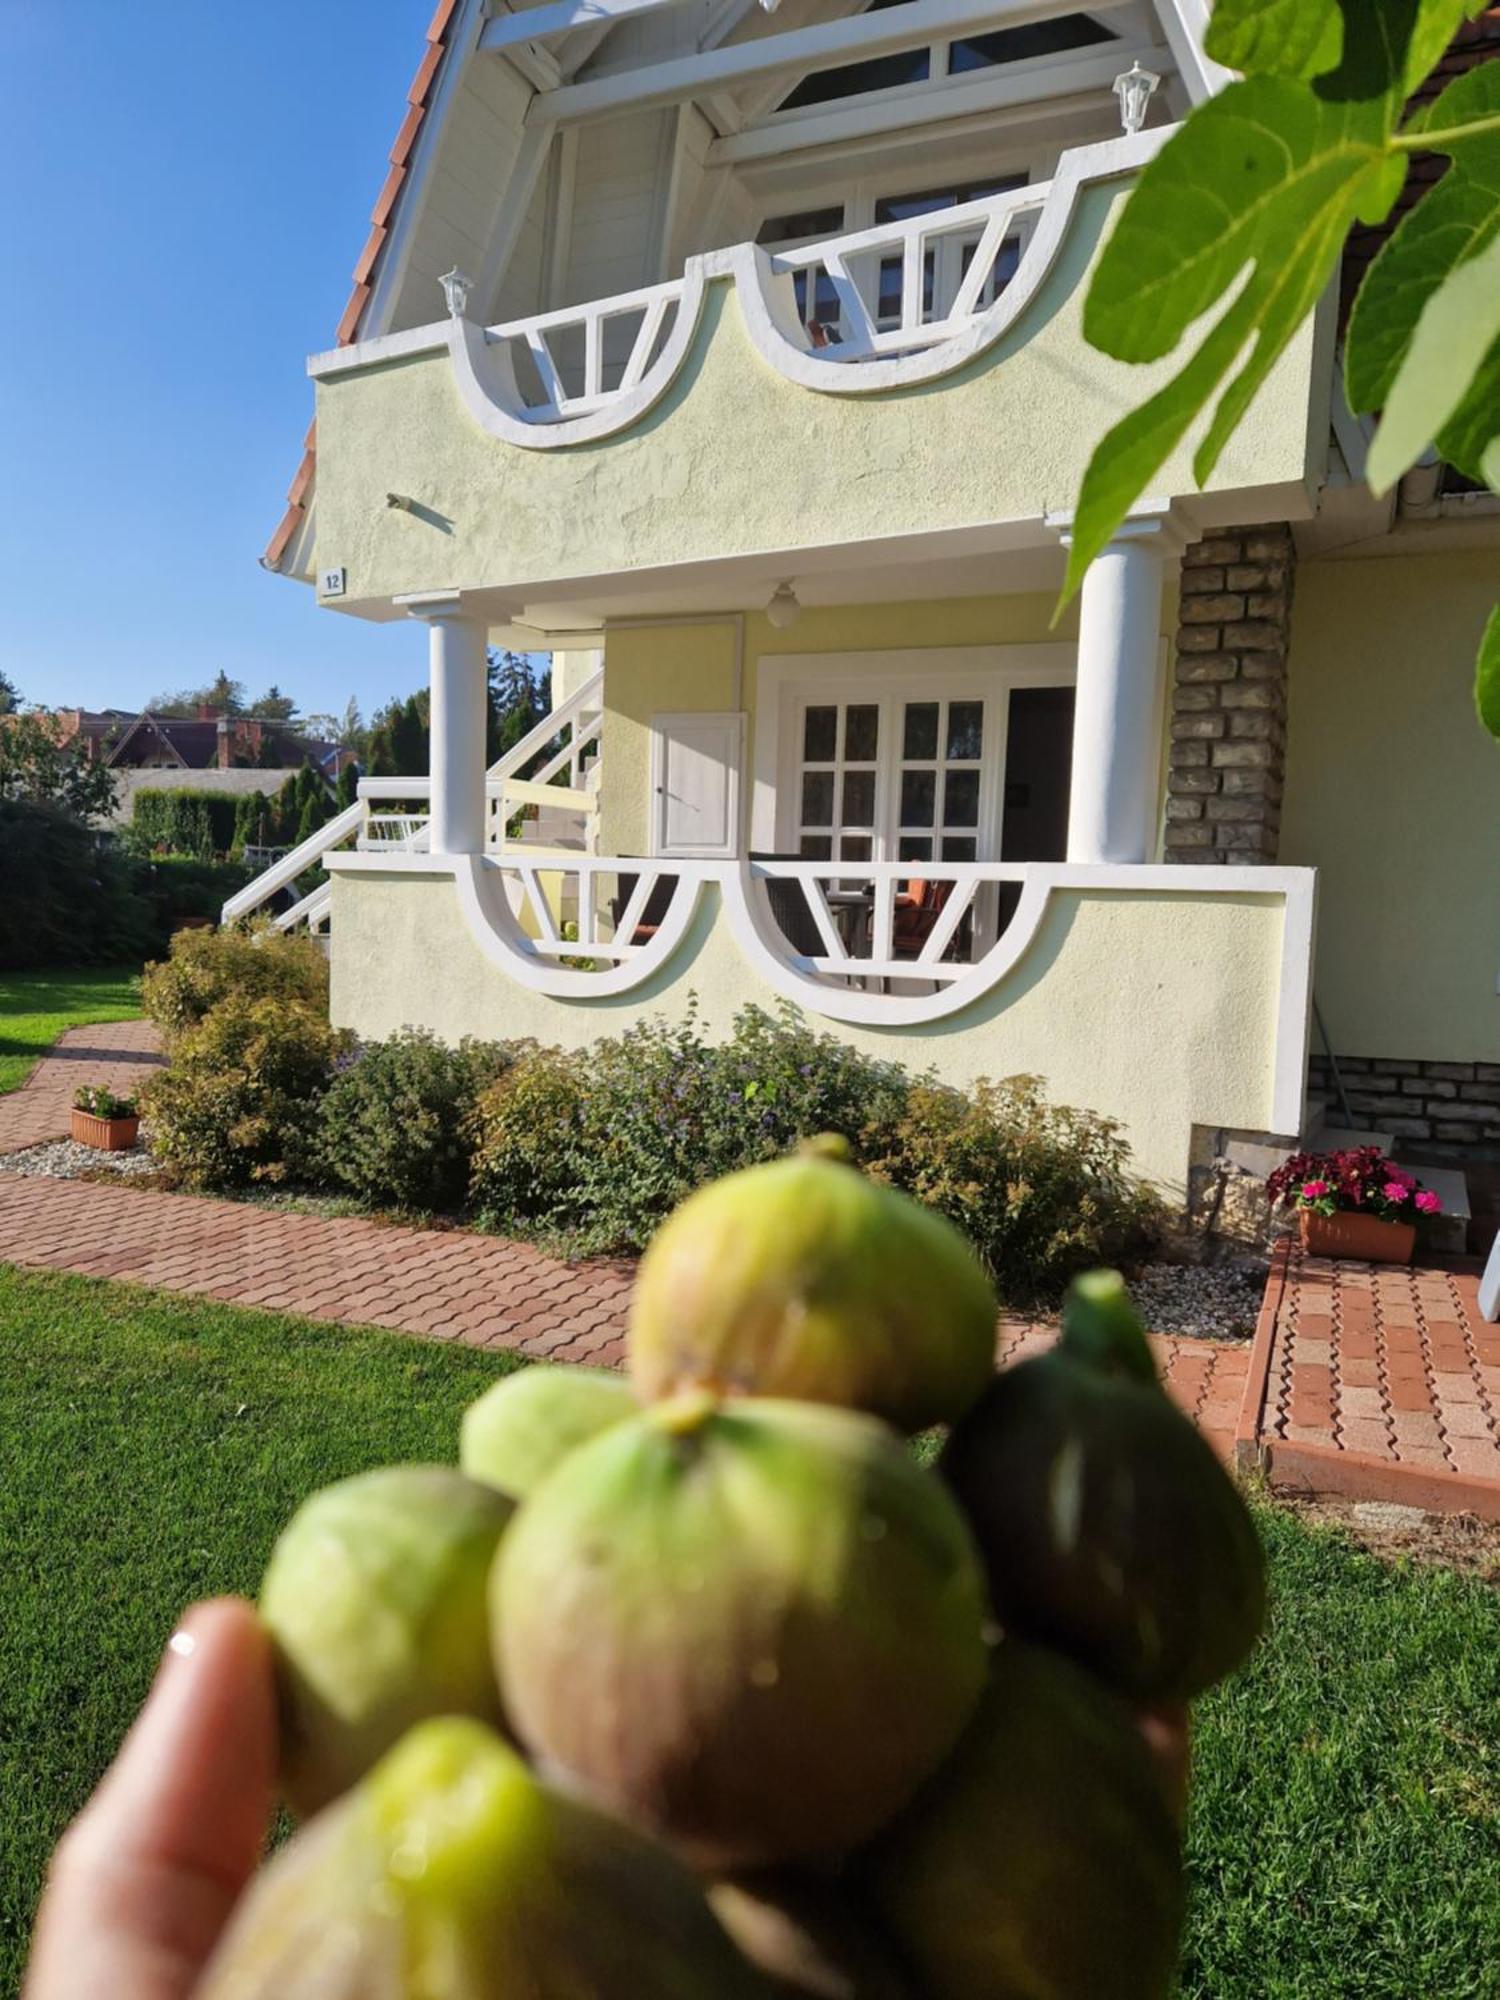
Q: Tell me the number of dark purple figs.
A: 1